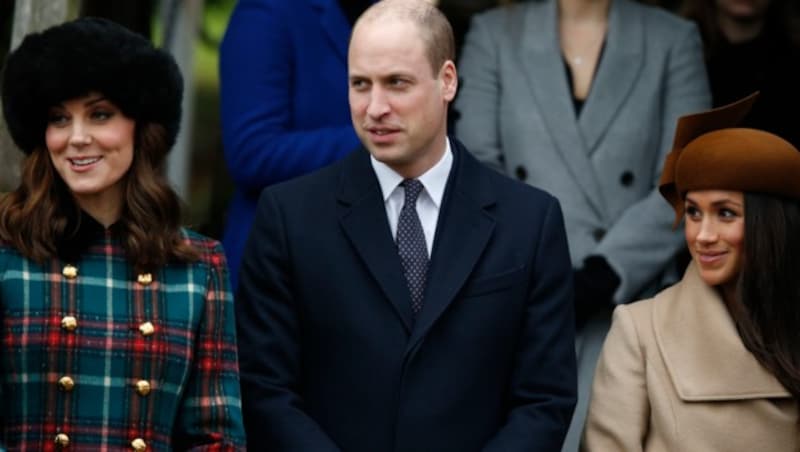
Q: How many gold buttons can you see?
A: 8